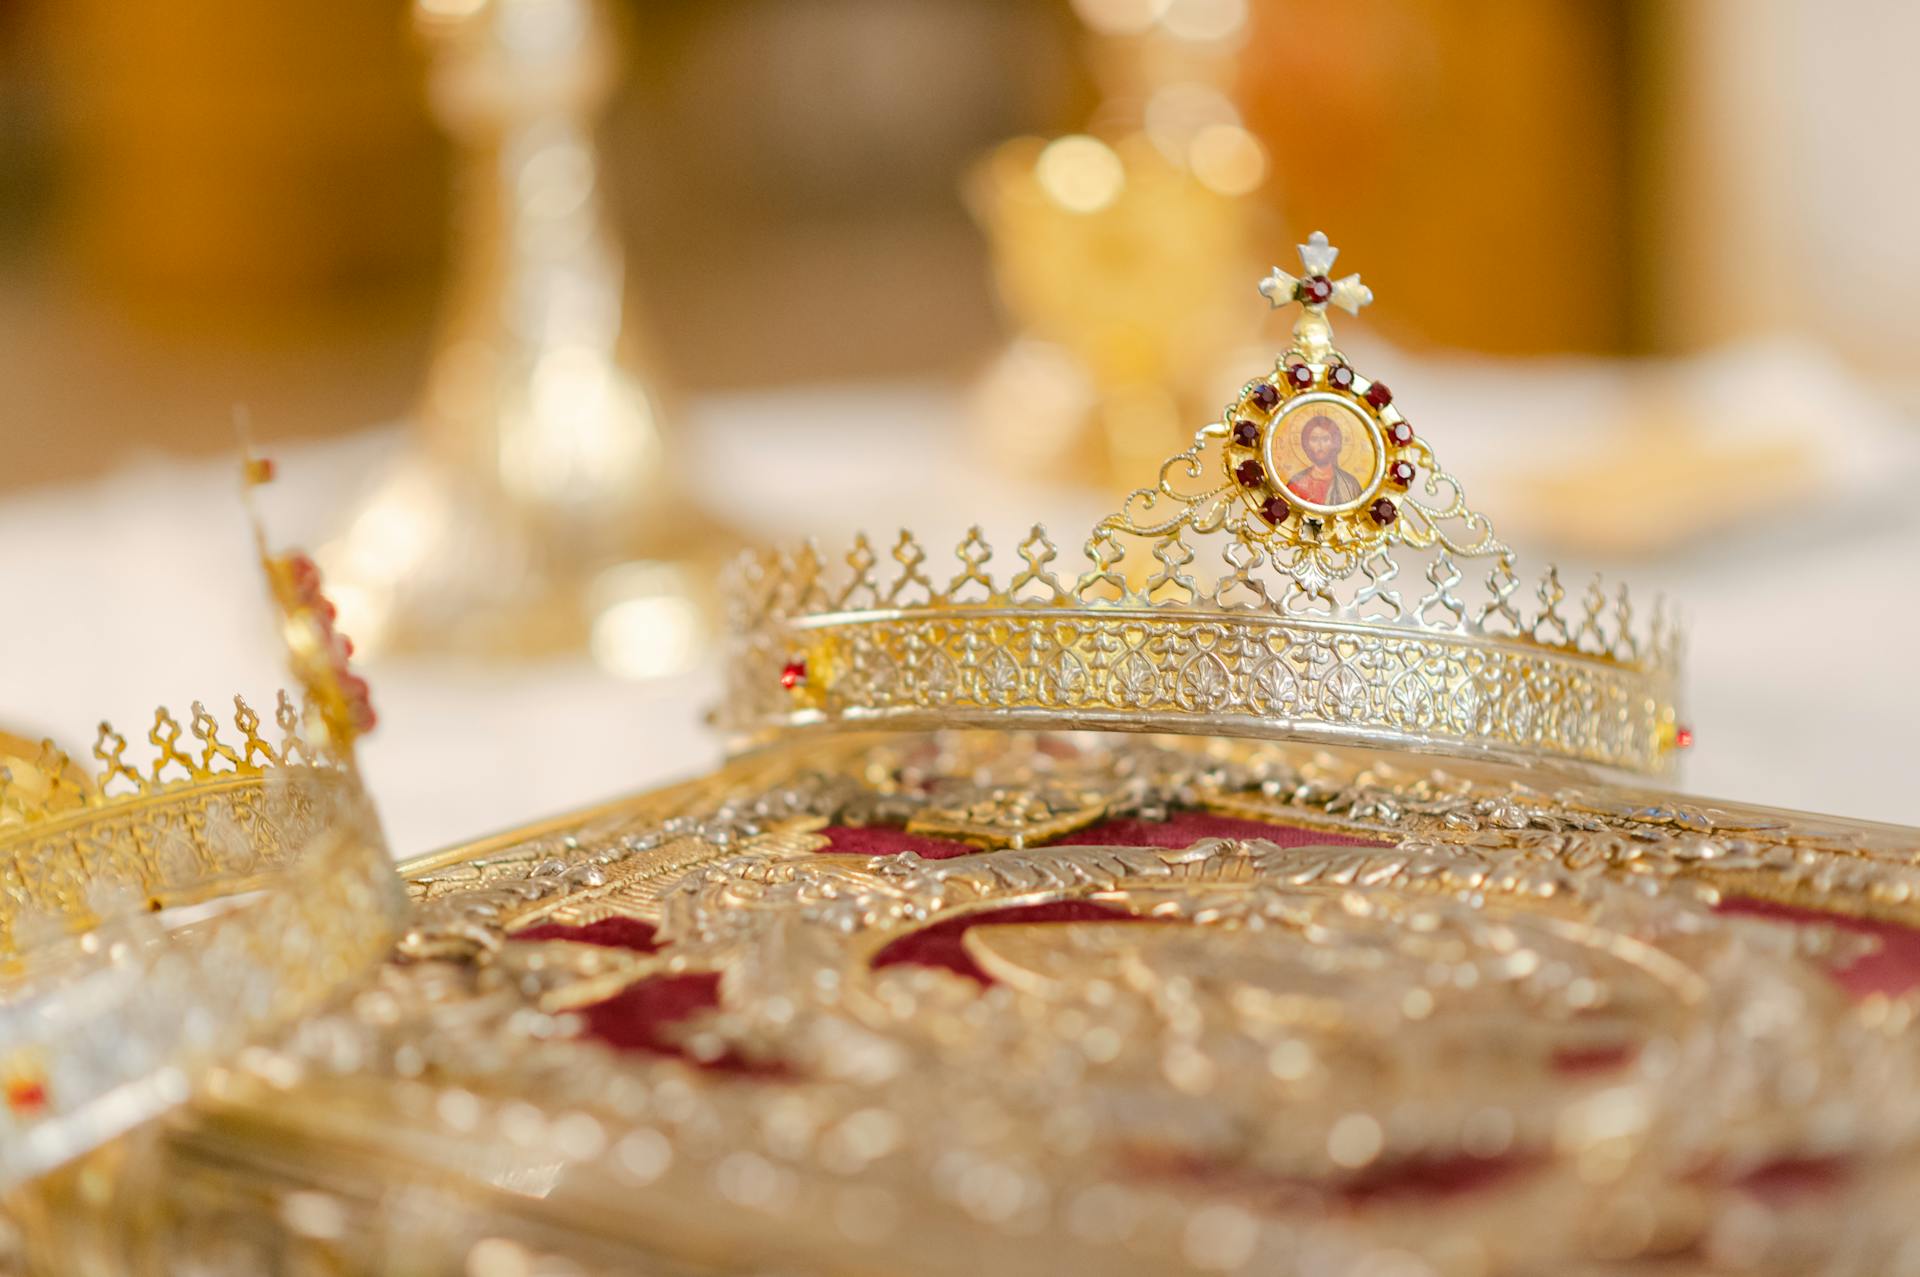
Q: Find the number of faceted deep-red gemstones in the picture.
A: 11